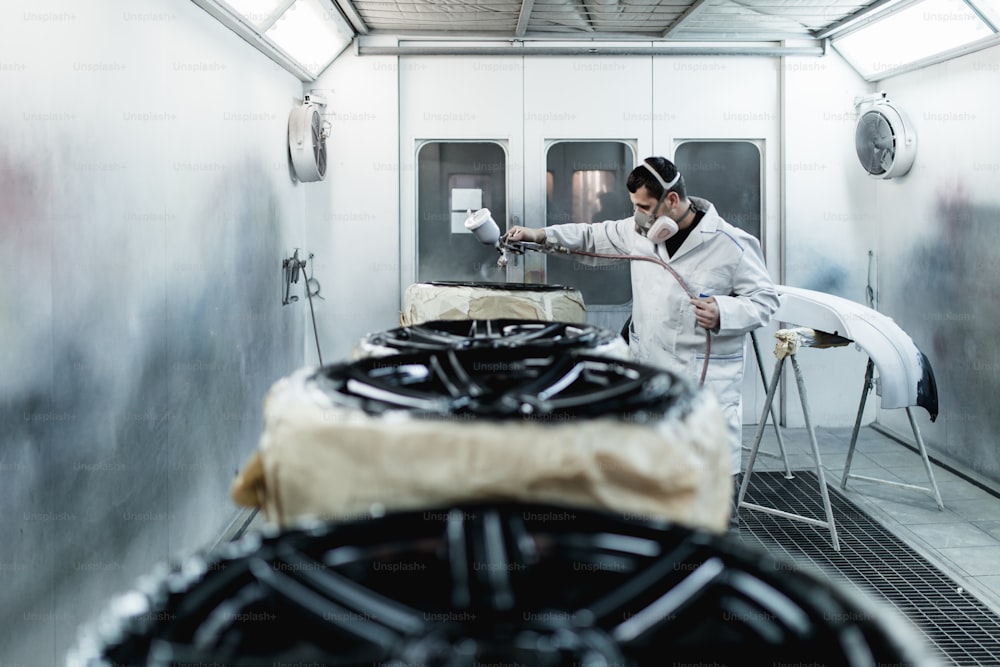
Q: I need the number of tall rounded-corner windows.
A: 3